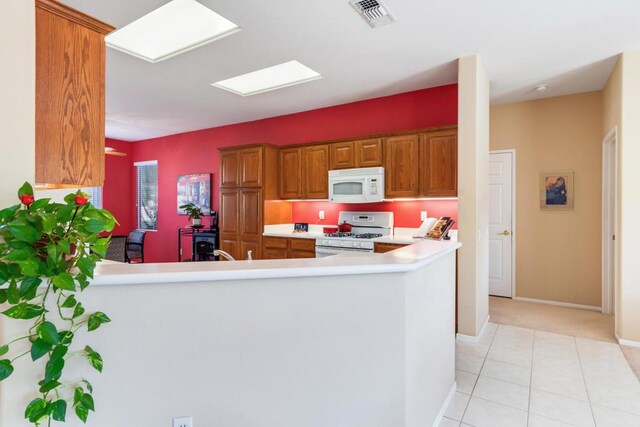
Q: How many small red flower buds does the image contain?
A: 2